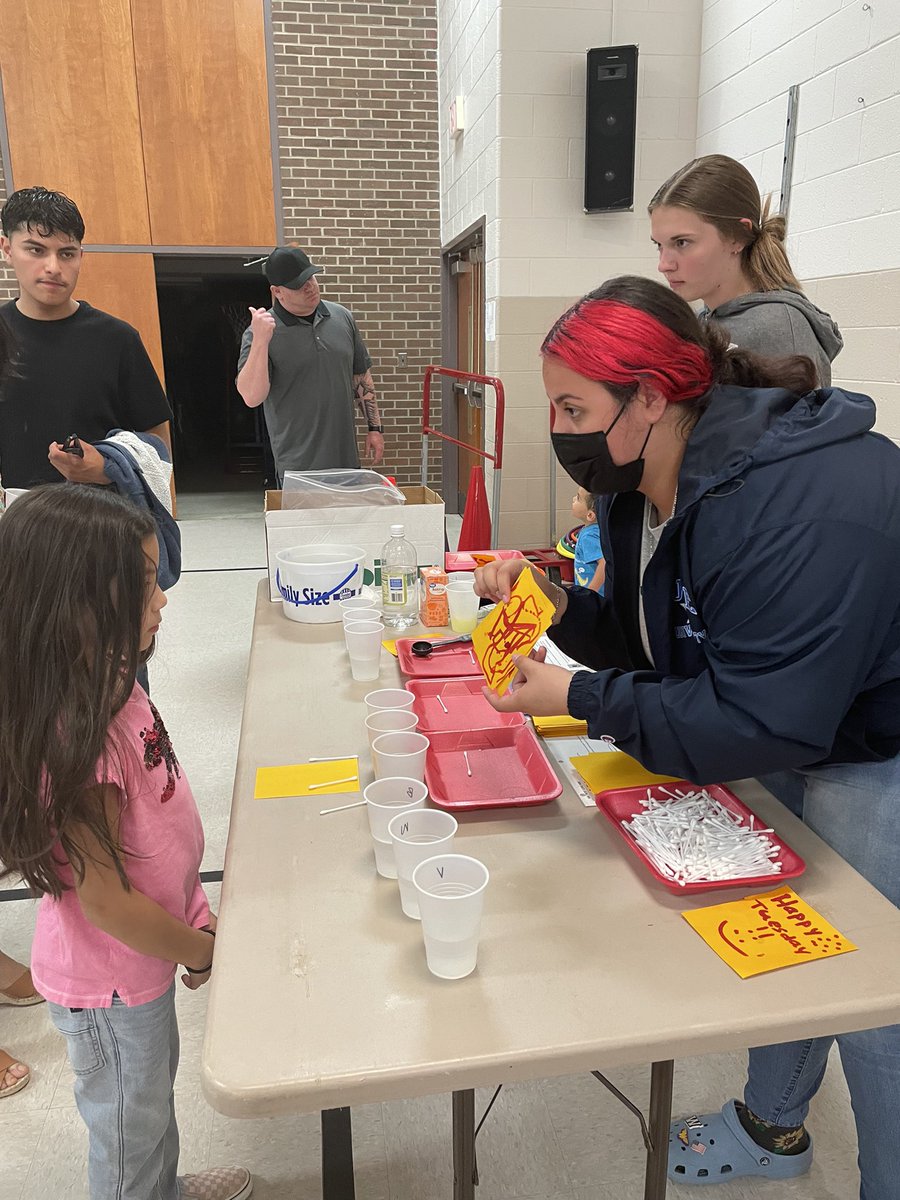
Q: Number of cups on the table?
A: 11